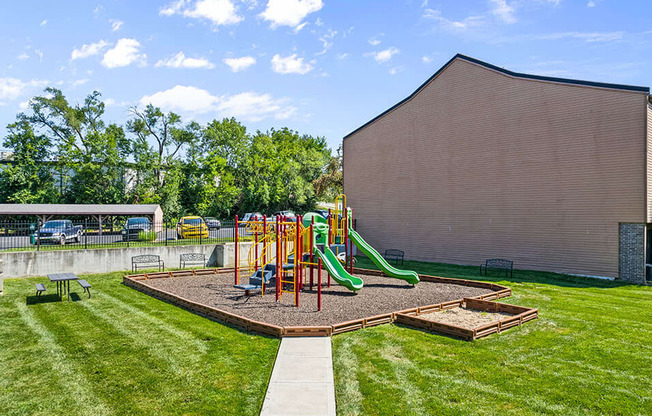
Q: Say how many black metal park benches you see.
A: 4